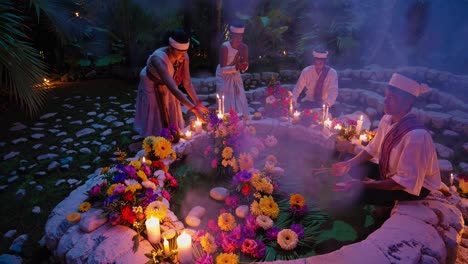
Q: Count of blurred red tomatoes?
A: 0